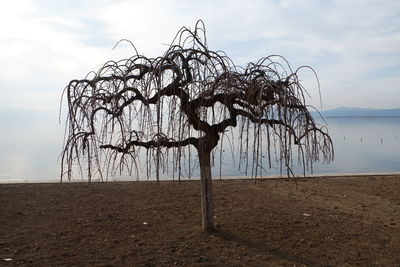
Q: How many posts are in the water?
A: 3